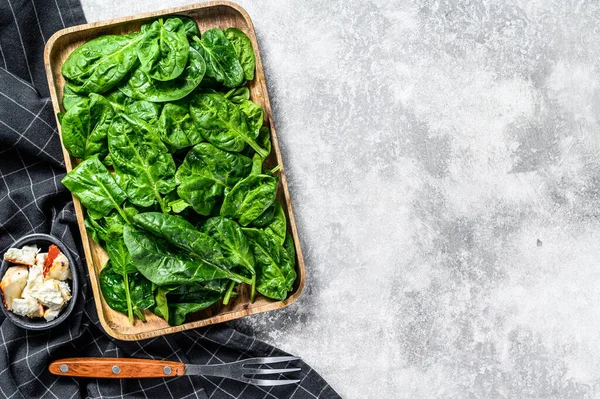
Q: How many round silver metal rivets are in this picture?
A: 3